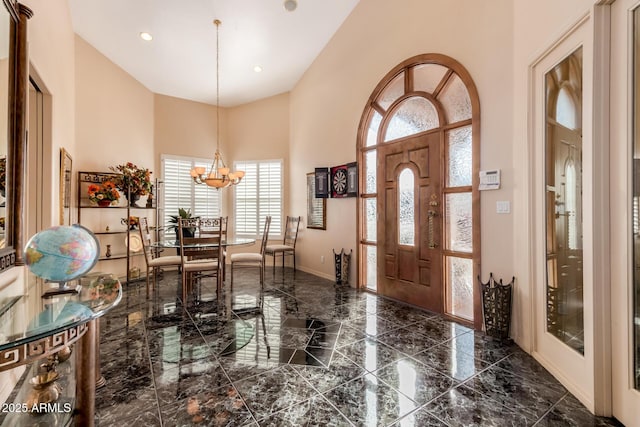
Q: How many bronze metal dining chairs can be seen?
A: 5